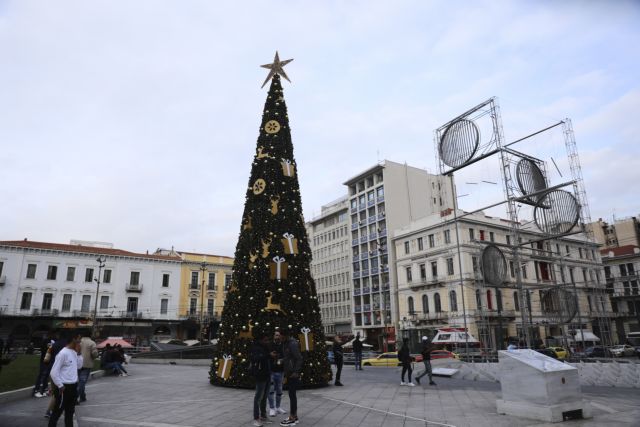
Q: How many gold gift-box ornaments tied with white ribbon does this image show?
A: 5